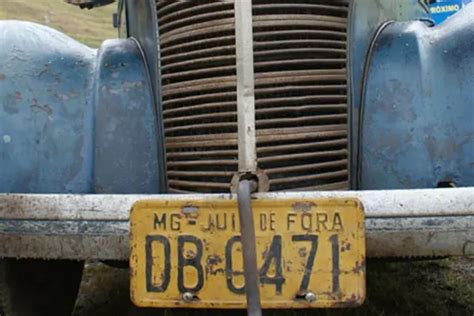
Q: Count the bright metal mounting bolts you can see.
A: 2